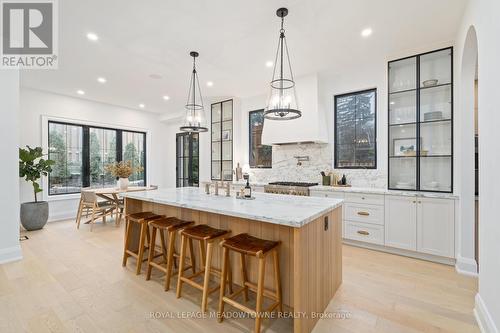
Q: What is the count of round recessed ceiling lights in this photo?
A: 8